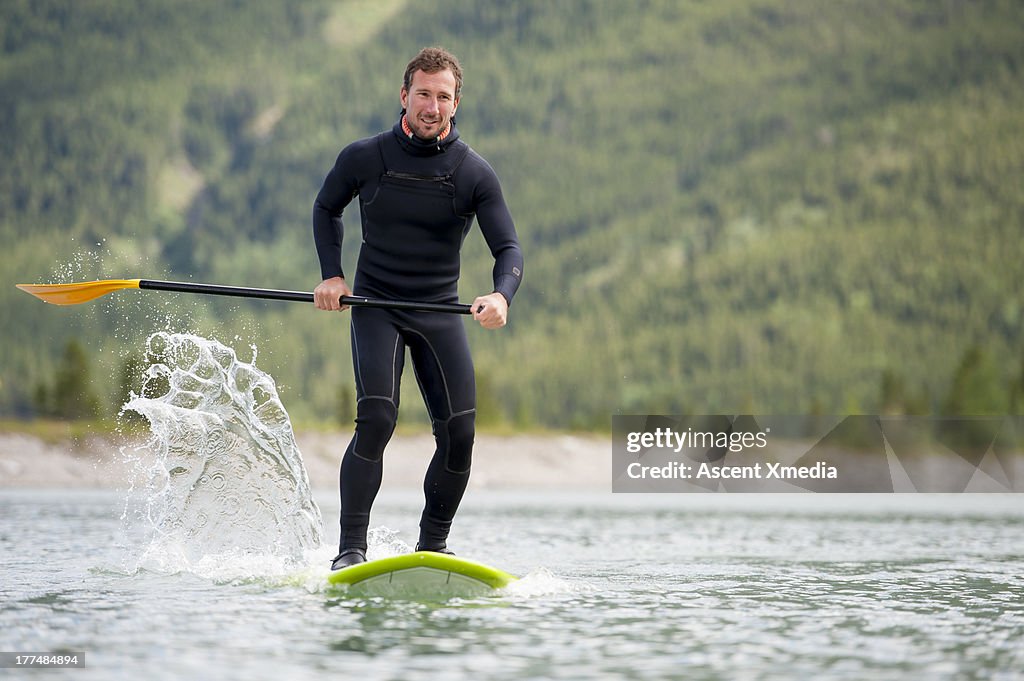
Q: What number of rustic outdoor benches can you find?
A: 0